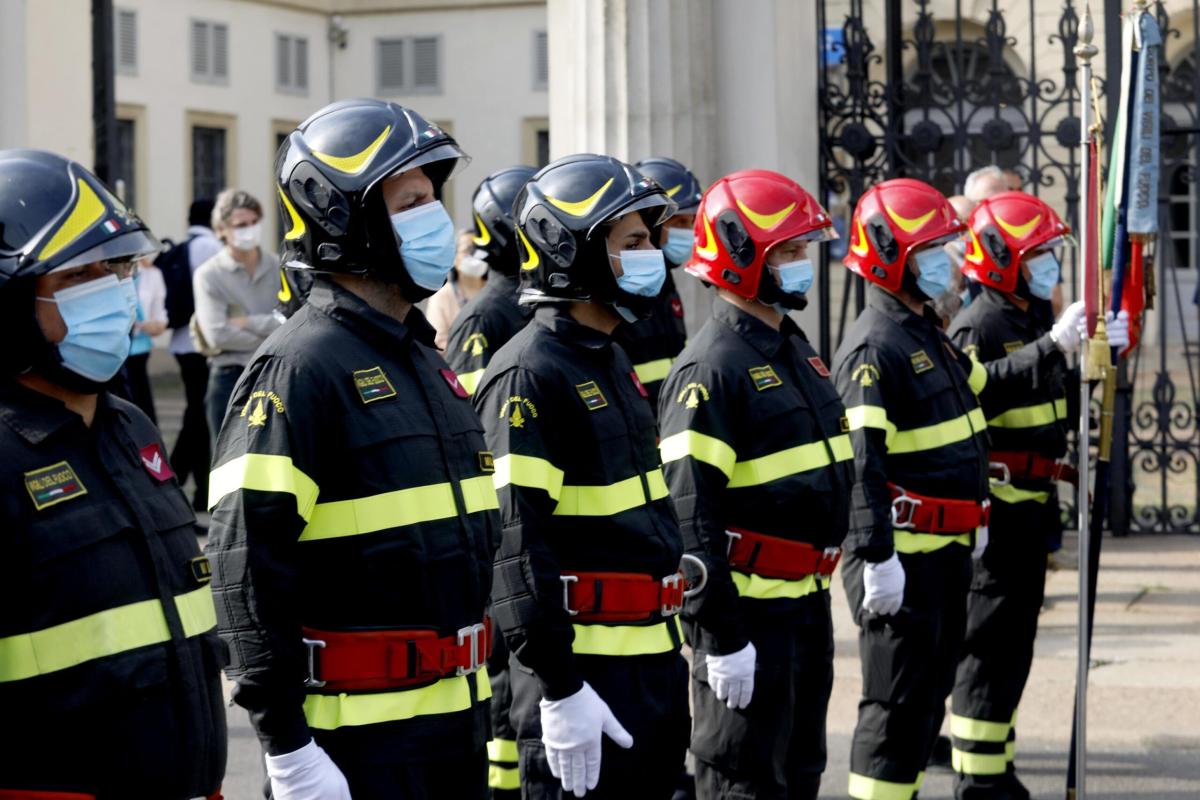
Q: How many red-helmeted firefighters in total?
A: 3